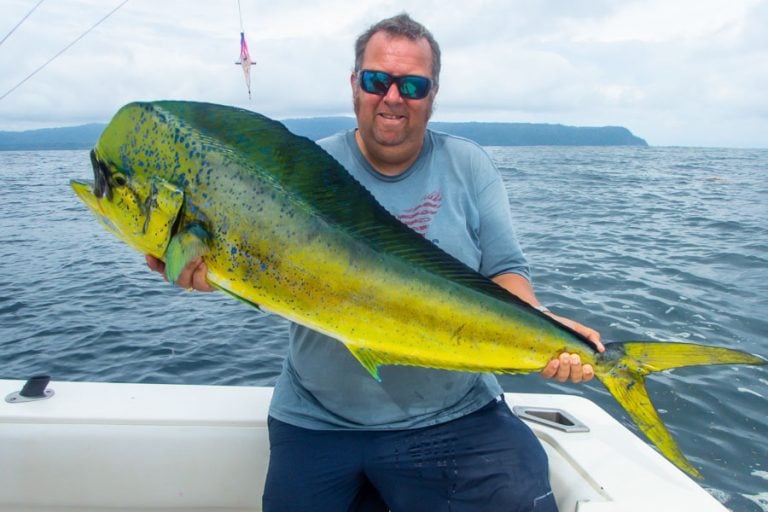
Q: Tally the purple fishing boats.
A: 0